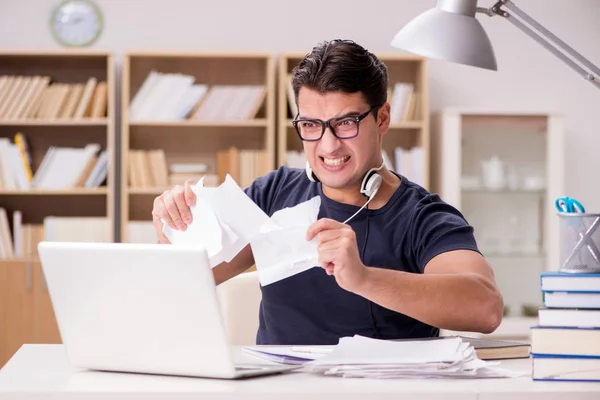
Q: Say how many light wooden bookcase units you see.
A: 3